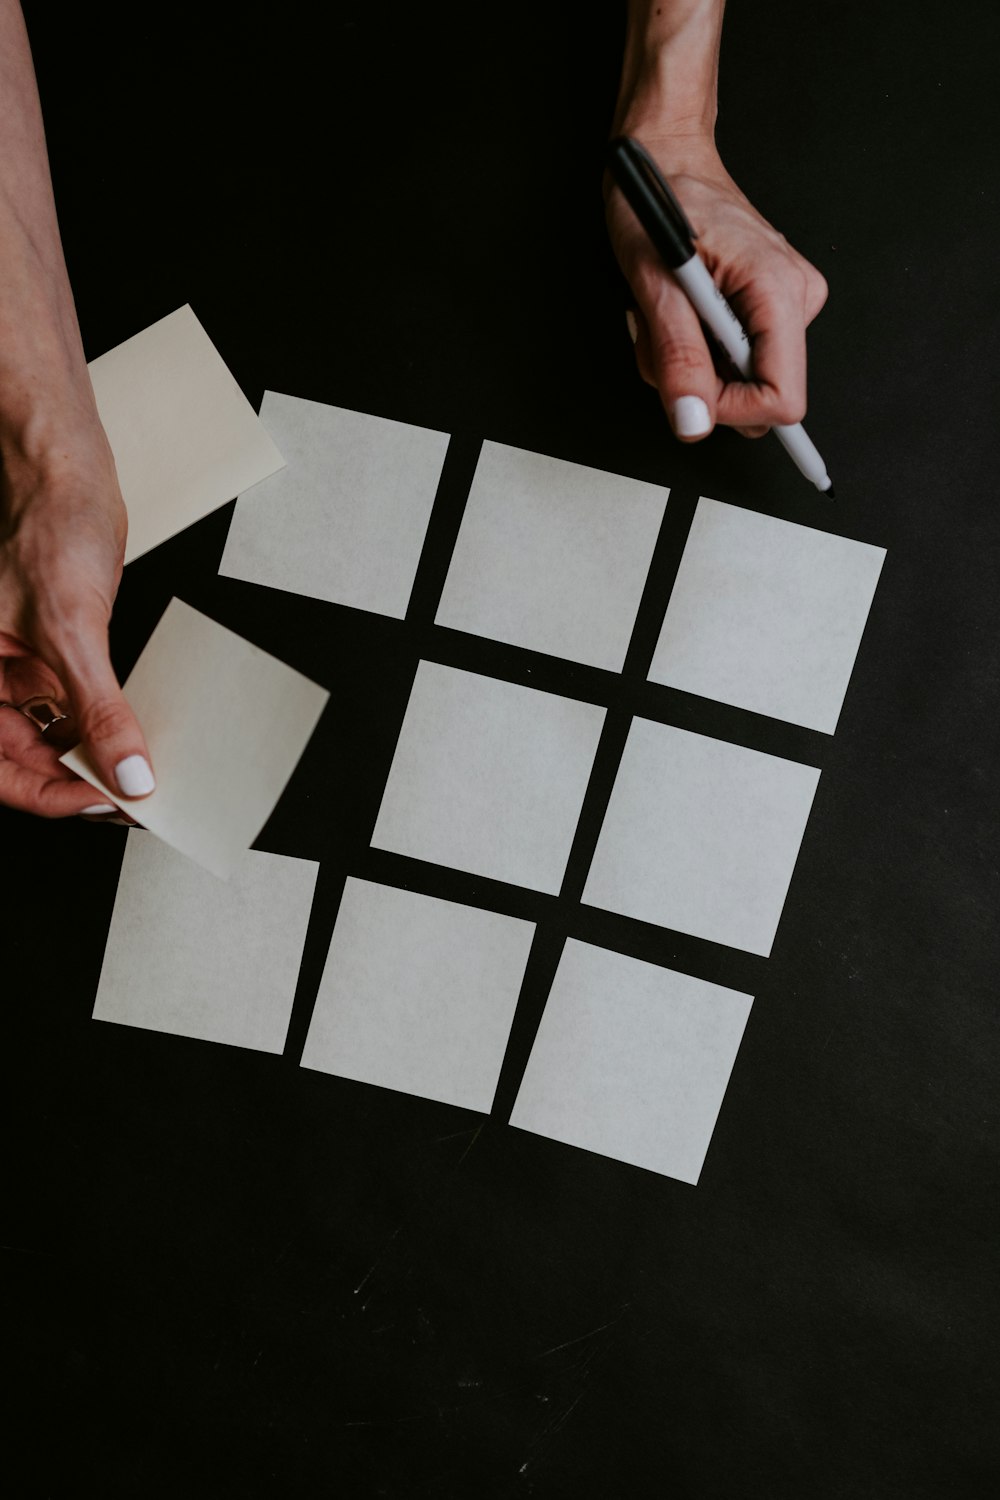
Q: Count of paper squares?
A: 10